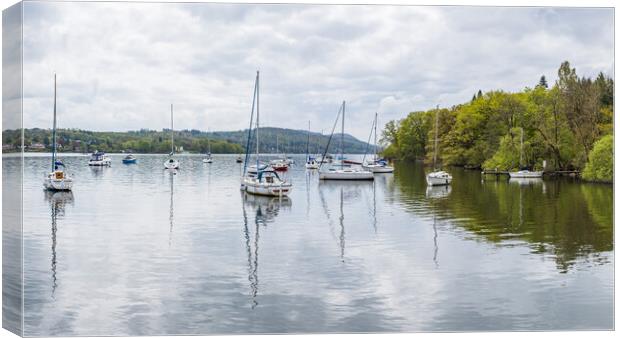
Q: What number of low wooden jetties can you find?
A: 1